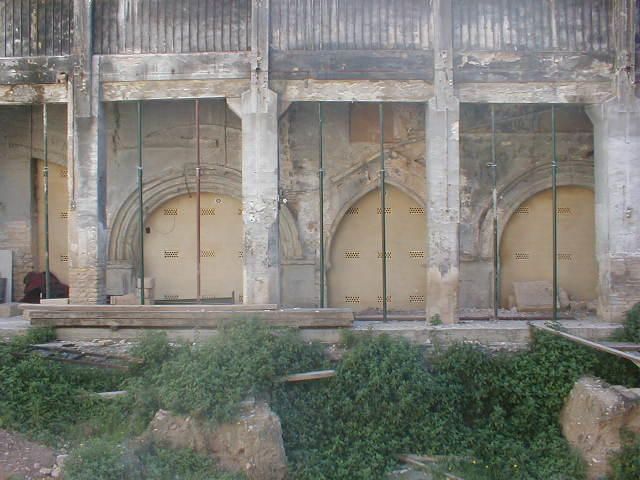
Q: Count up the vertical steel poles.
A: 7